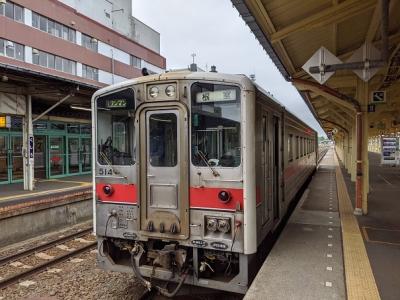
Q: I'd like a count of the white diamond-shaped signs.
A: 2